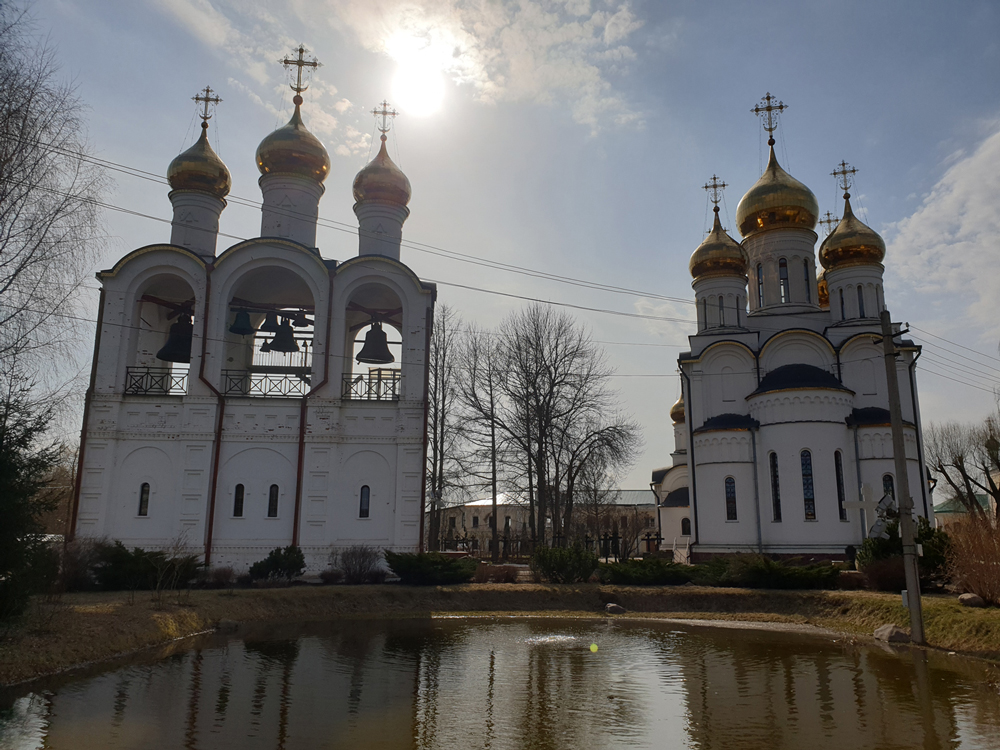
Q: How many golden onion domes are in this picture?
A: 8